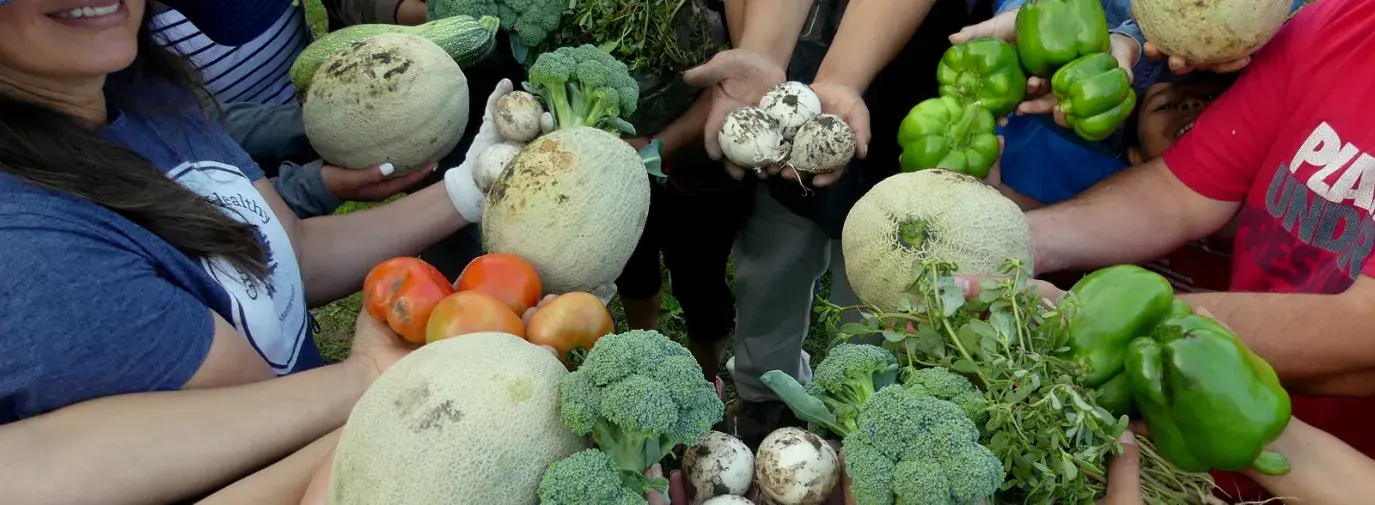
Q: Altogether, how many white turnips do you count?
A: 8